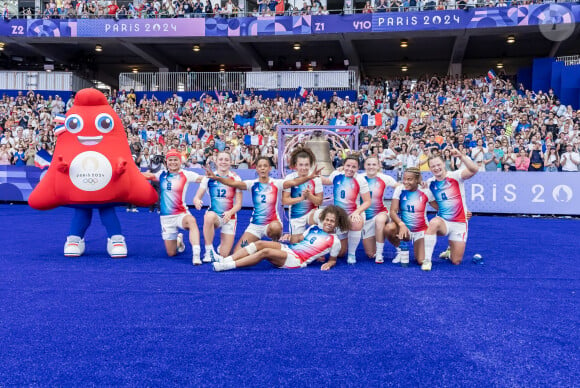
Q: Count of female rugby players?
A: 9